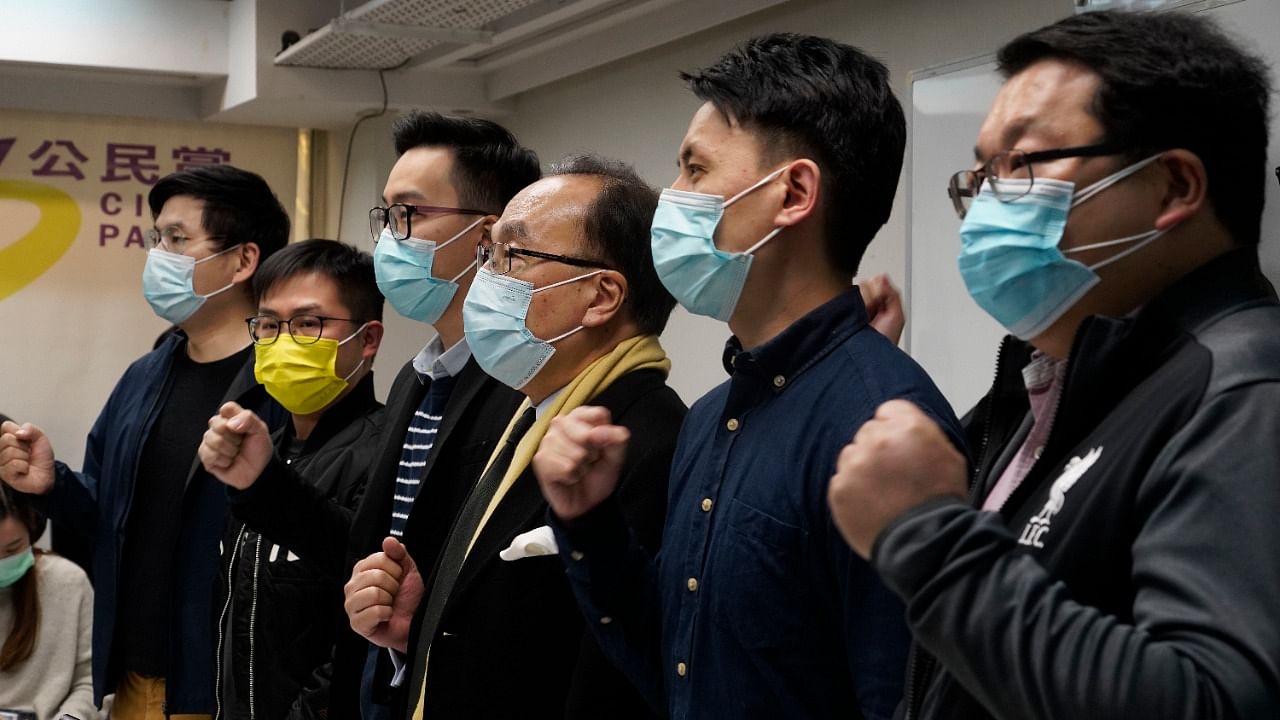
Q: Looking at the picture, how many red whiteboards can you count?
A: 0